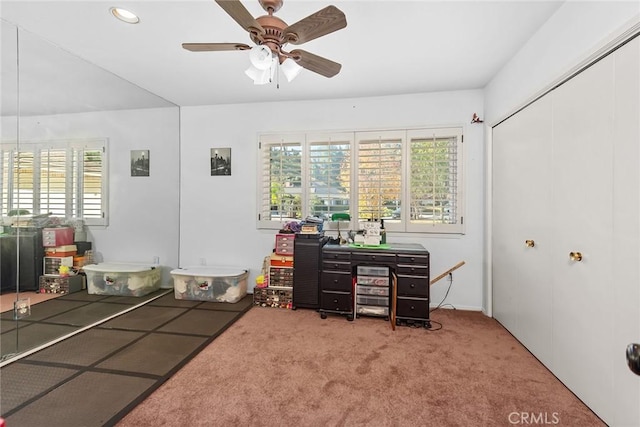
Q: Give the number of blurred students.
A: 0